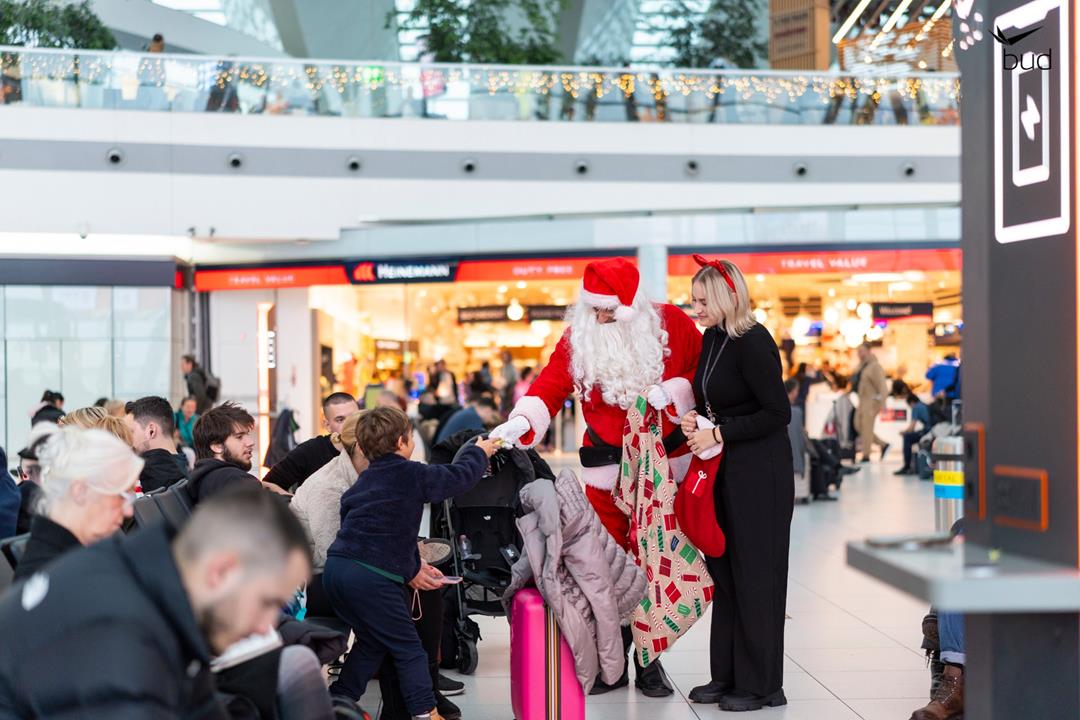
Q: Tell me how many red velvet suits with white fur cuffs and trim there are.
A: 1